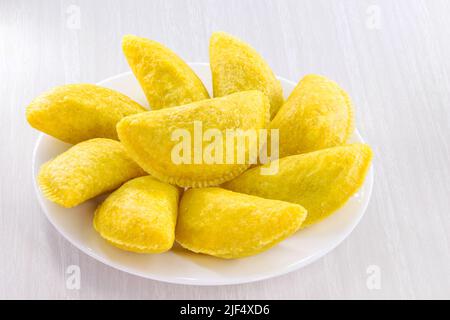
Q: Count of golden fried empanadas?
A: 9